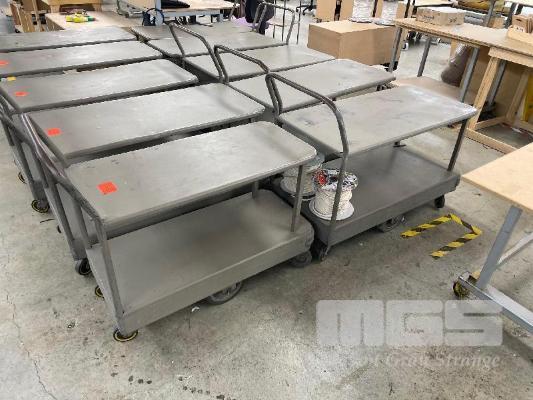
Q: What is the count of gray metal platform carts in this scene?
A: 10